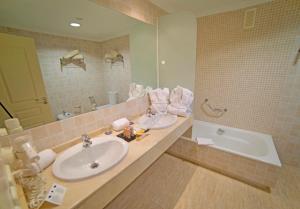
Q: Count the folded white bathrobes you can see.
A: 2